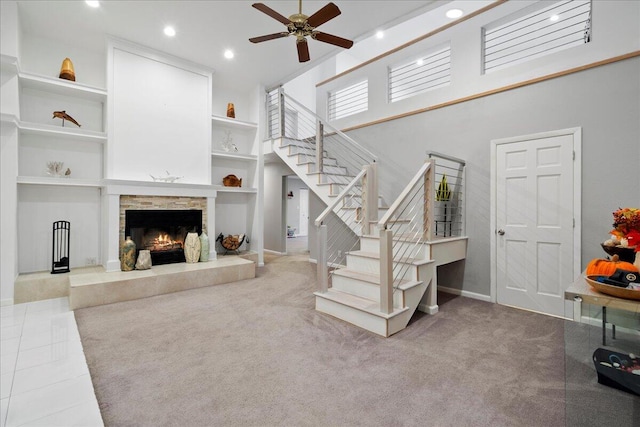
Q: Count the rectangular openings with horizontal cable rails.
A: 3